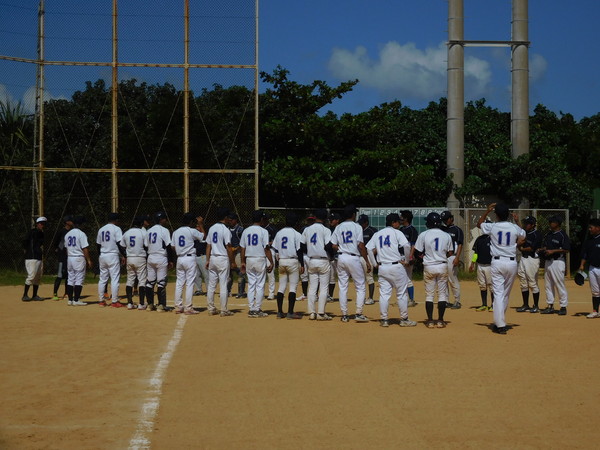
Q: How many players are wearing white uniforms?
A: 13